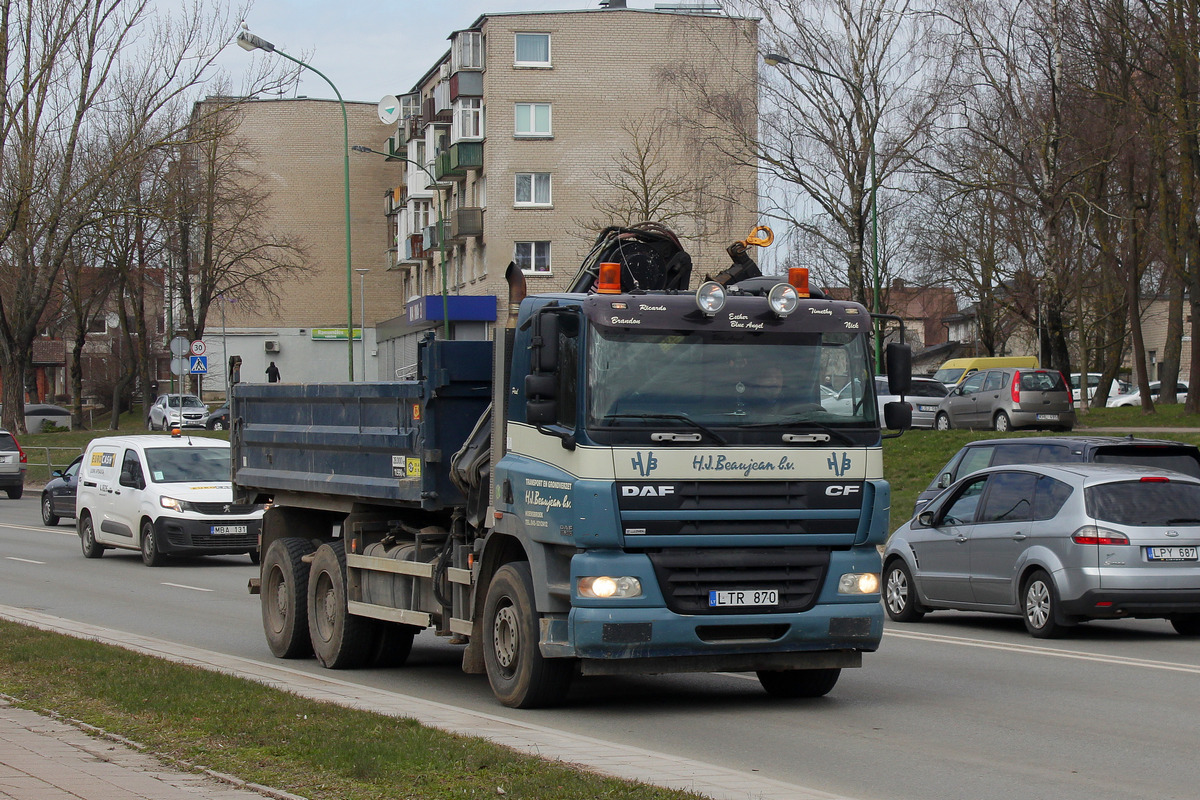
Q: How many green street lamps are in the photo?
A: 3